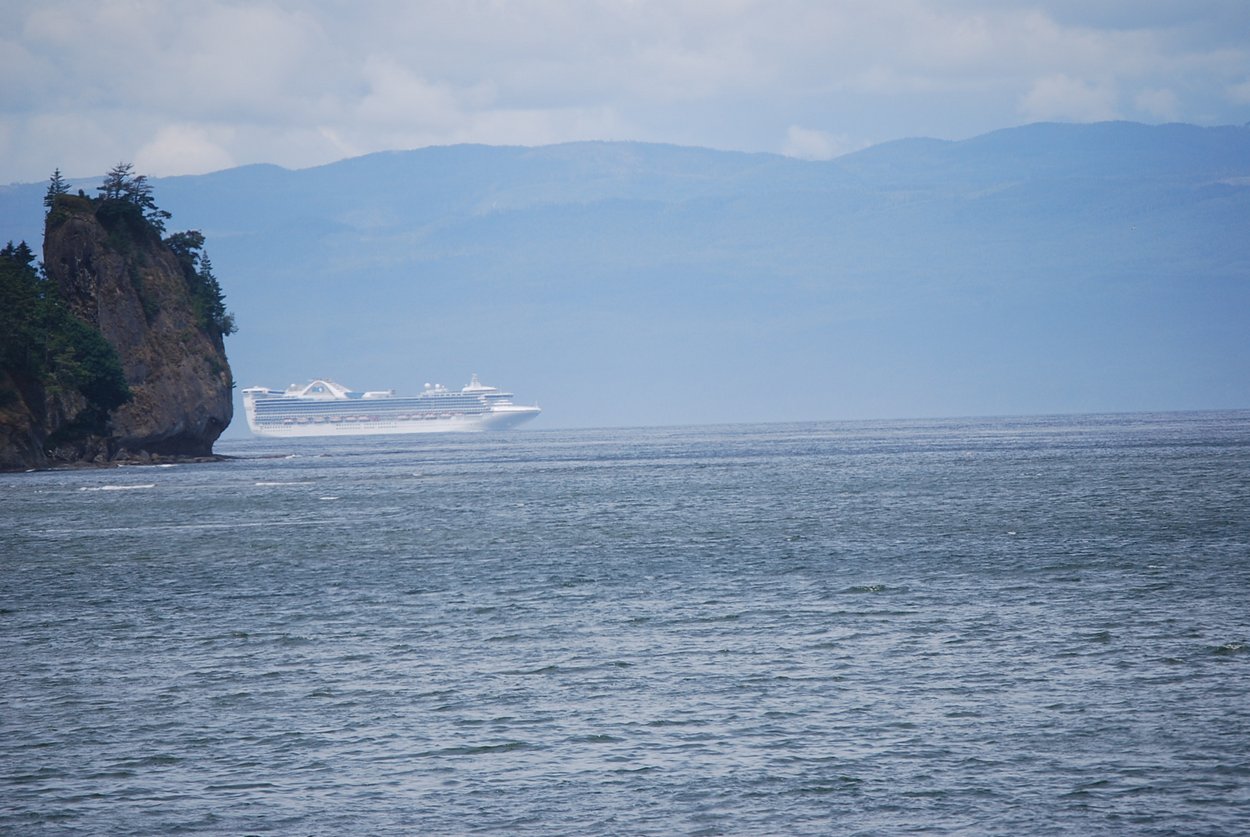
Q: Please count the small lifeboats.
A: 11